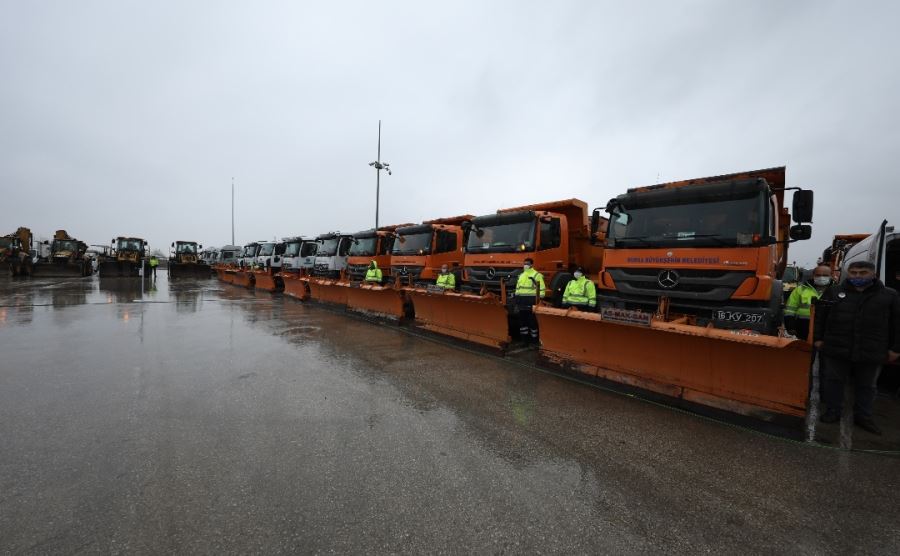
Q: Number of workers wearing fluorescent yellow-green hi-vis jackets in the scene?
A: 6